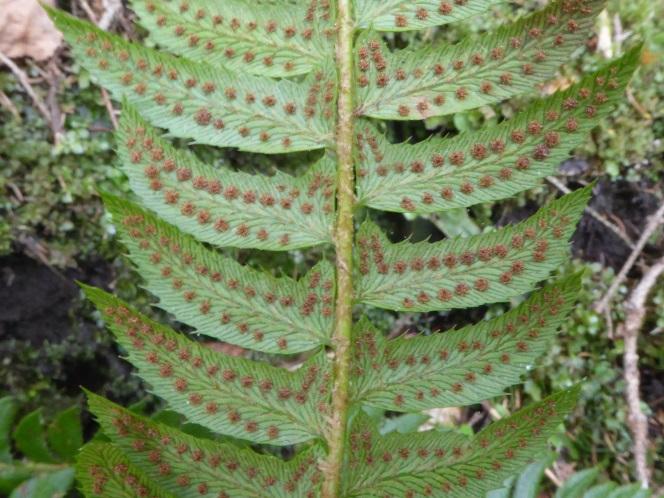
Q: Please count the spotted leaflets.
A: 13